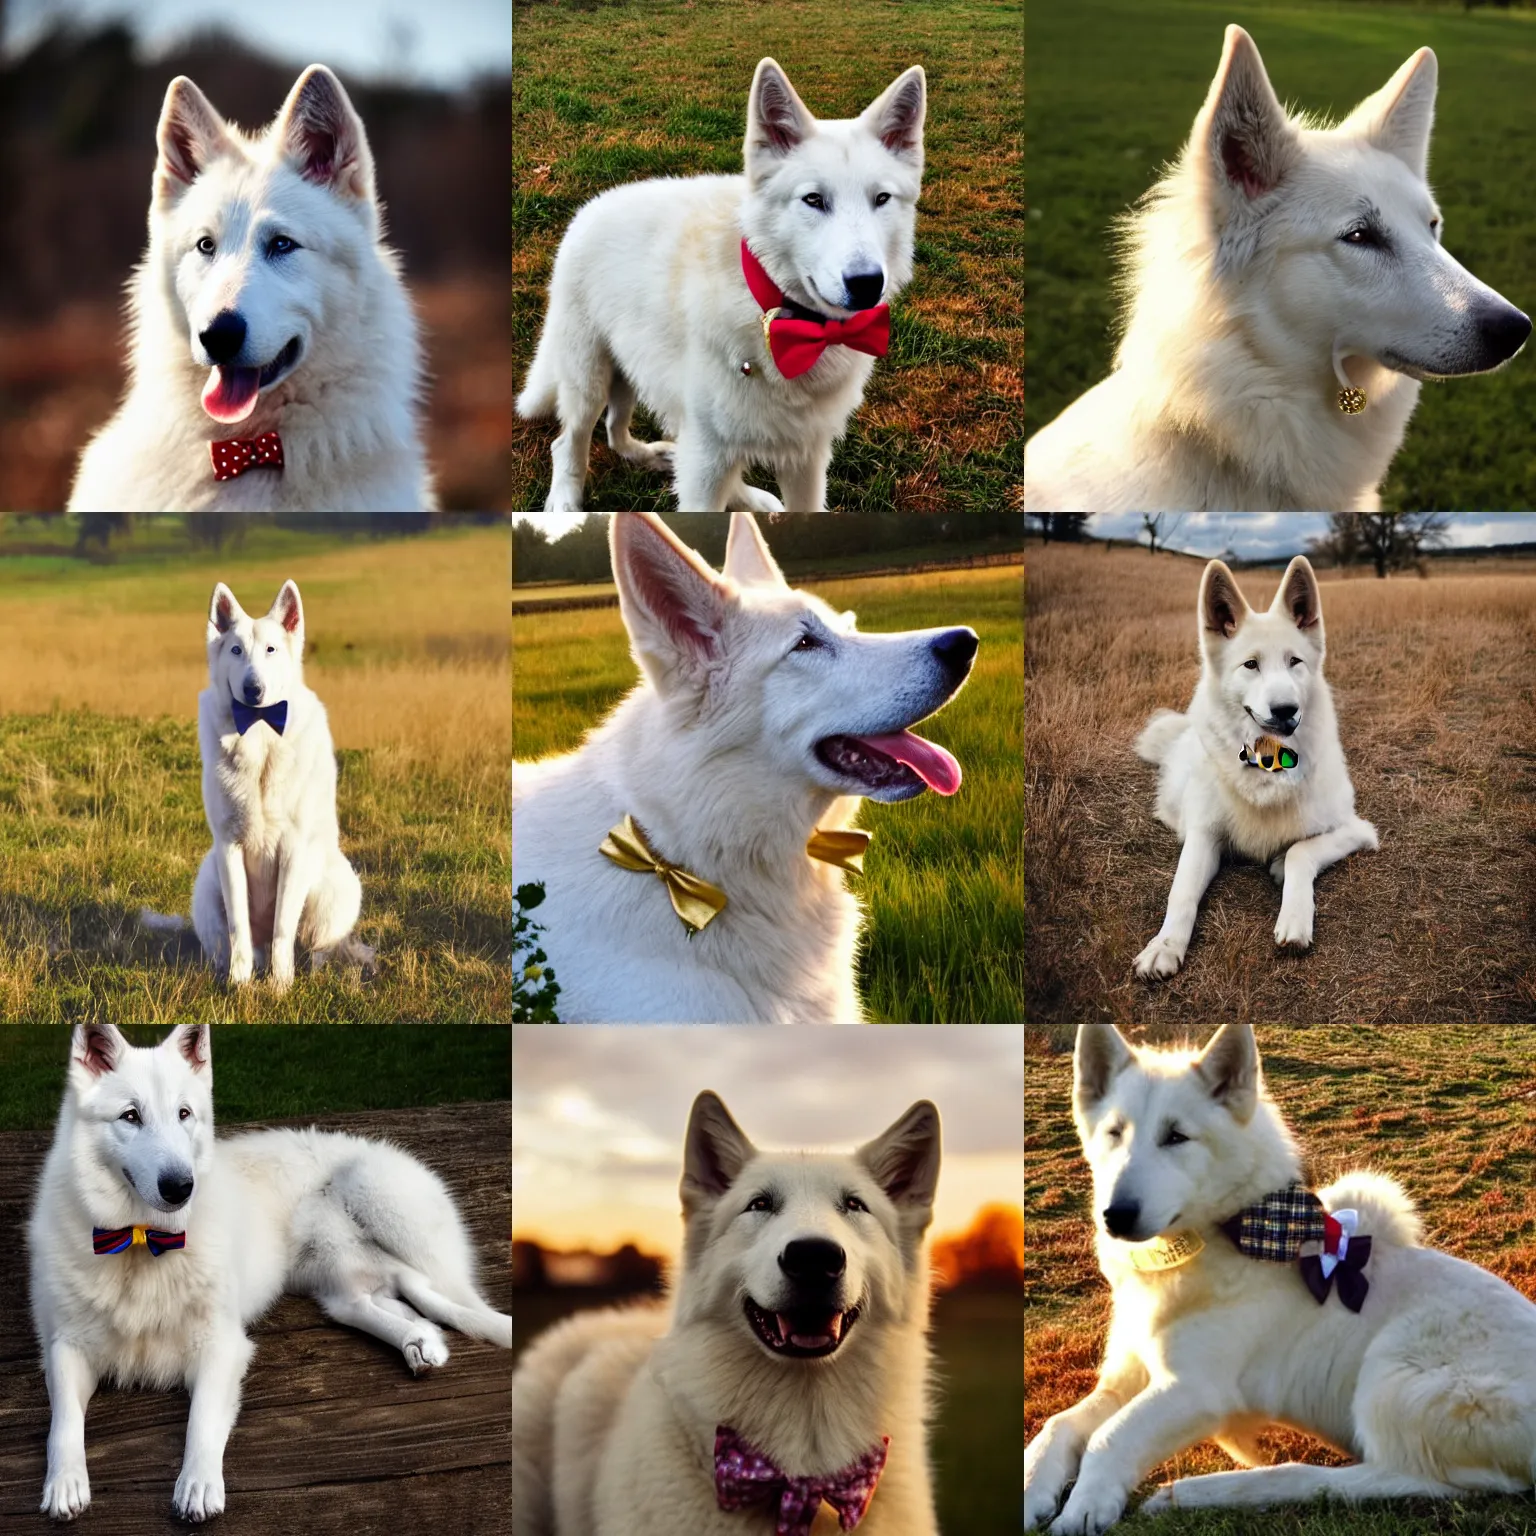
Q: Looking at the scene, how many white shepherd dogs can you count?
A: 9